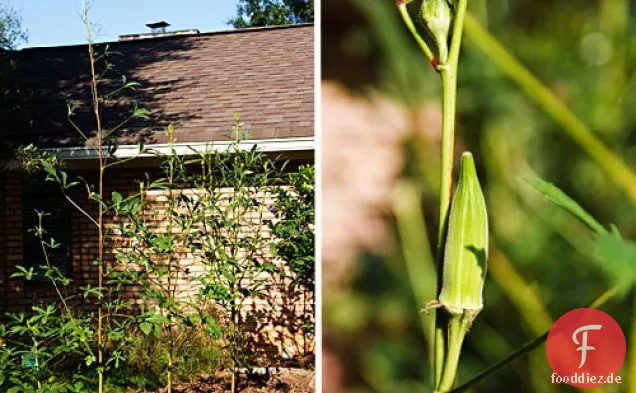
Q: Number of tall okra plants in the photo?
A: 3